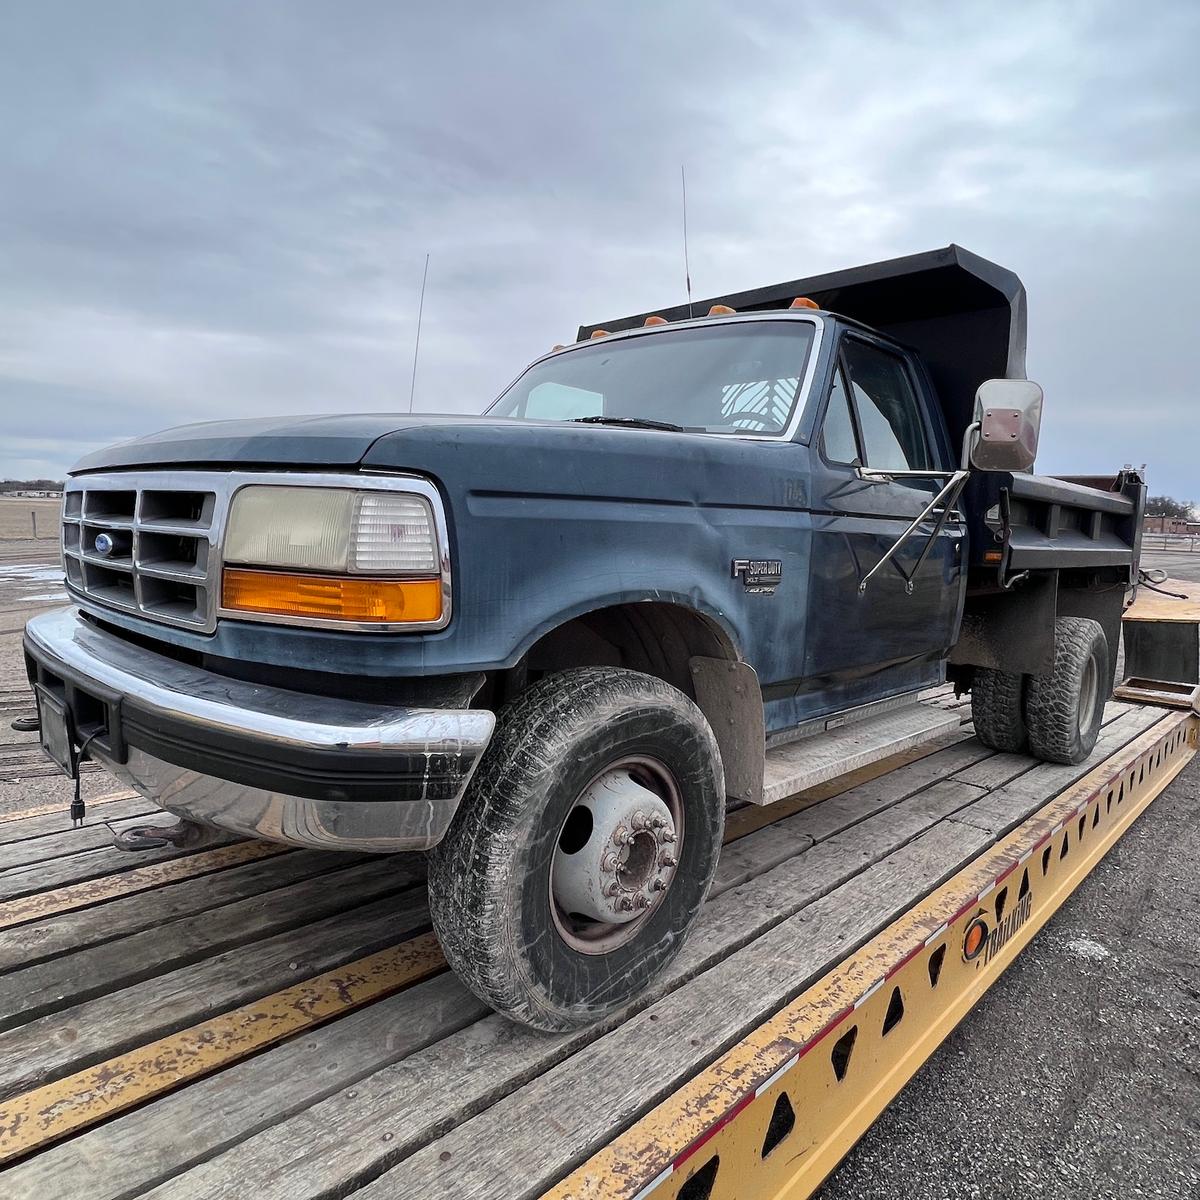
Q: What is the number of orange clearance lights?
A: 5